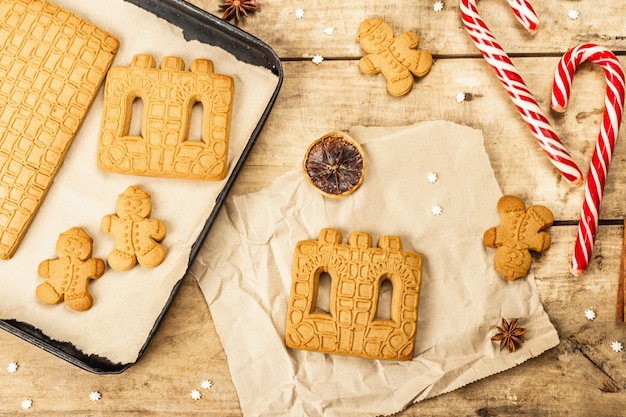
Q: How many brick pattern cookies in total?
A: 3